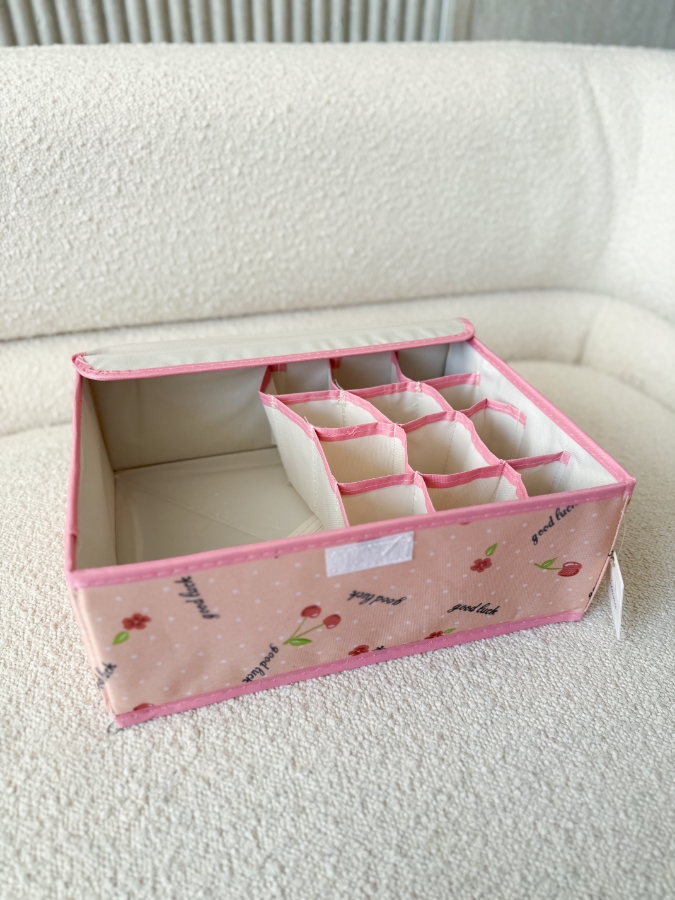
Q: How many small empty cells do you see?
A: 12